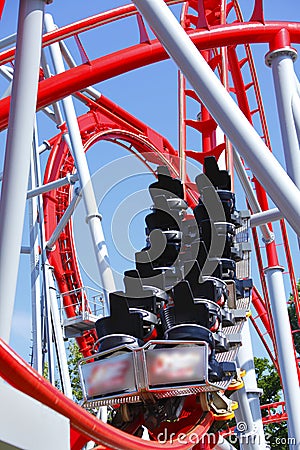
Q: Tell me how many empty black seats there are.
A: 12